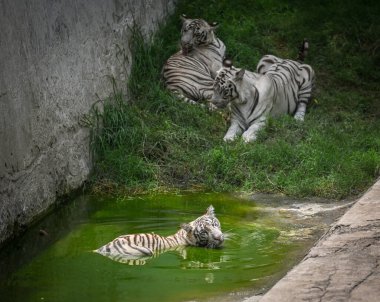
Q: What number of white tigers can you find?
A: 3